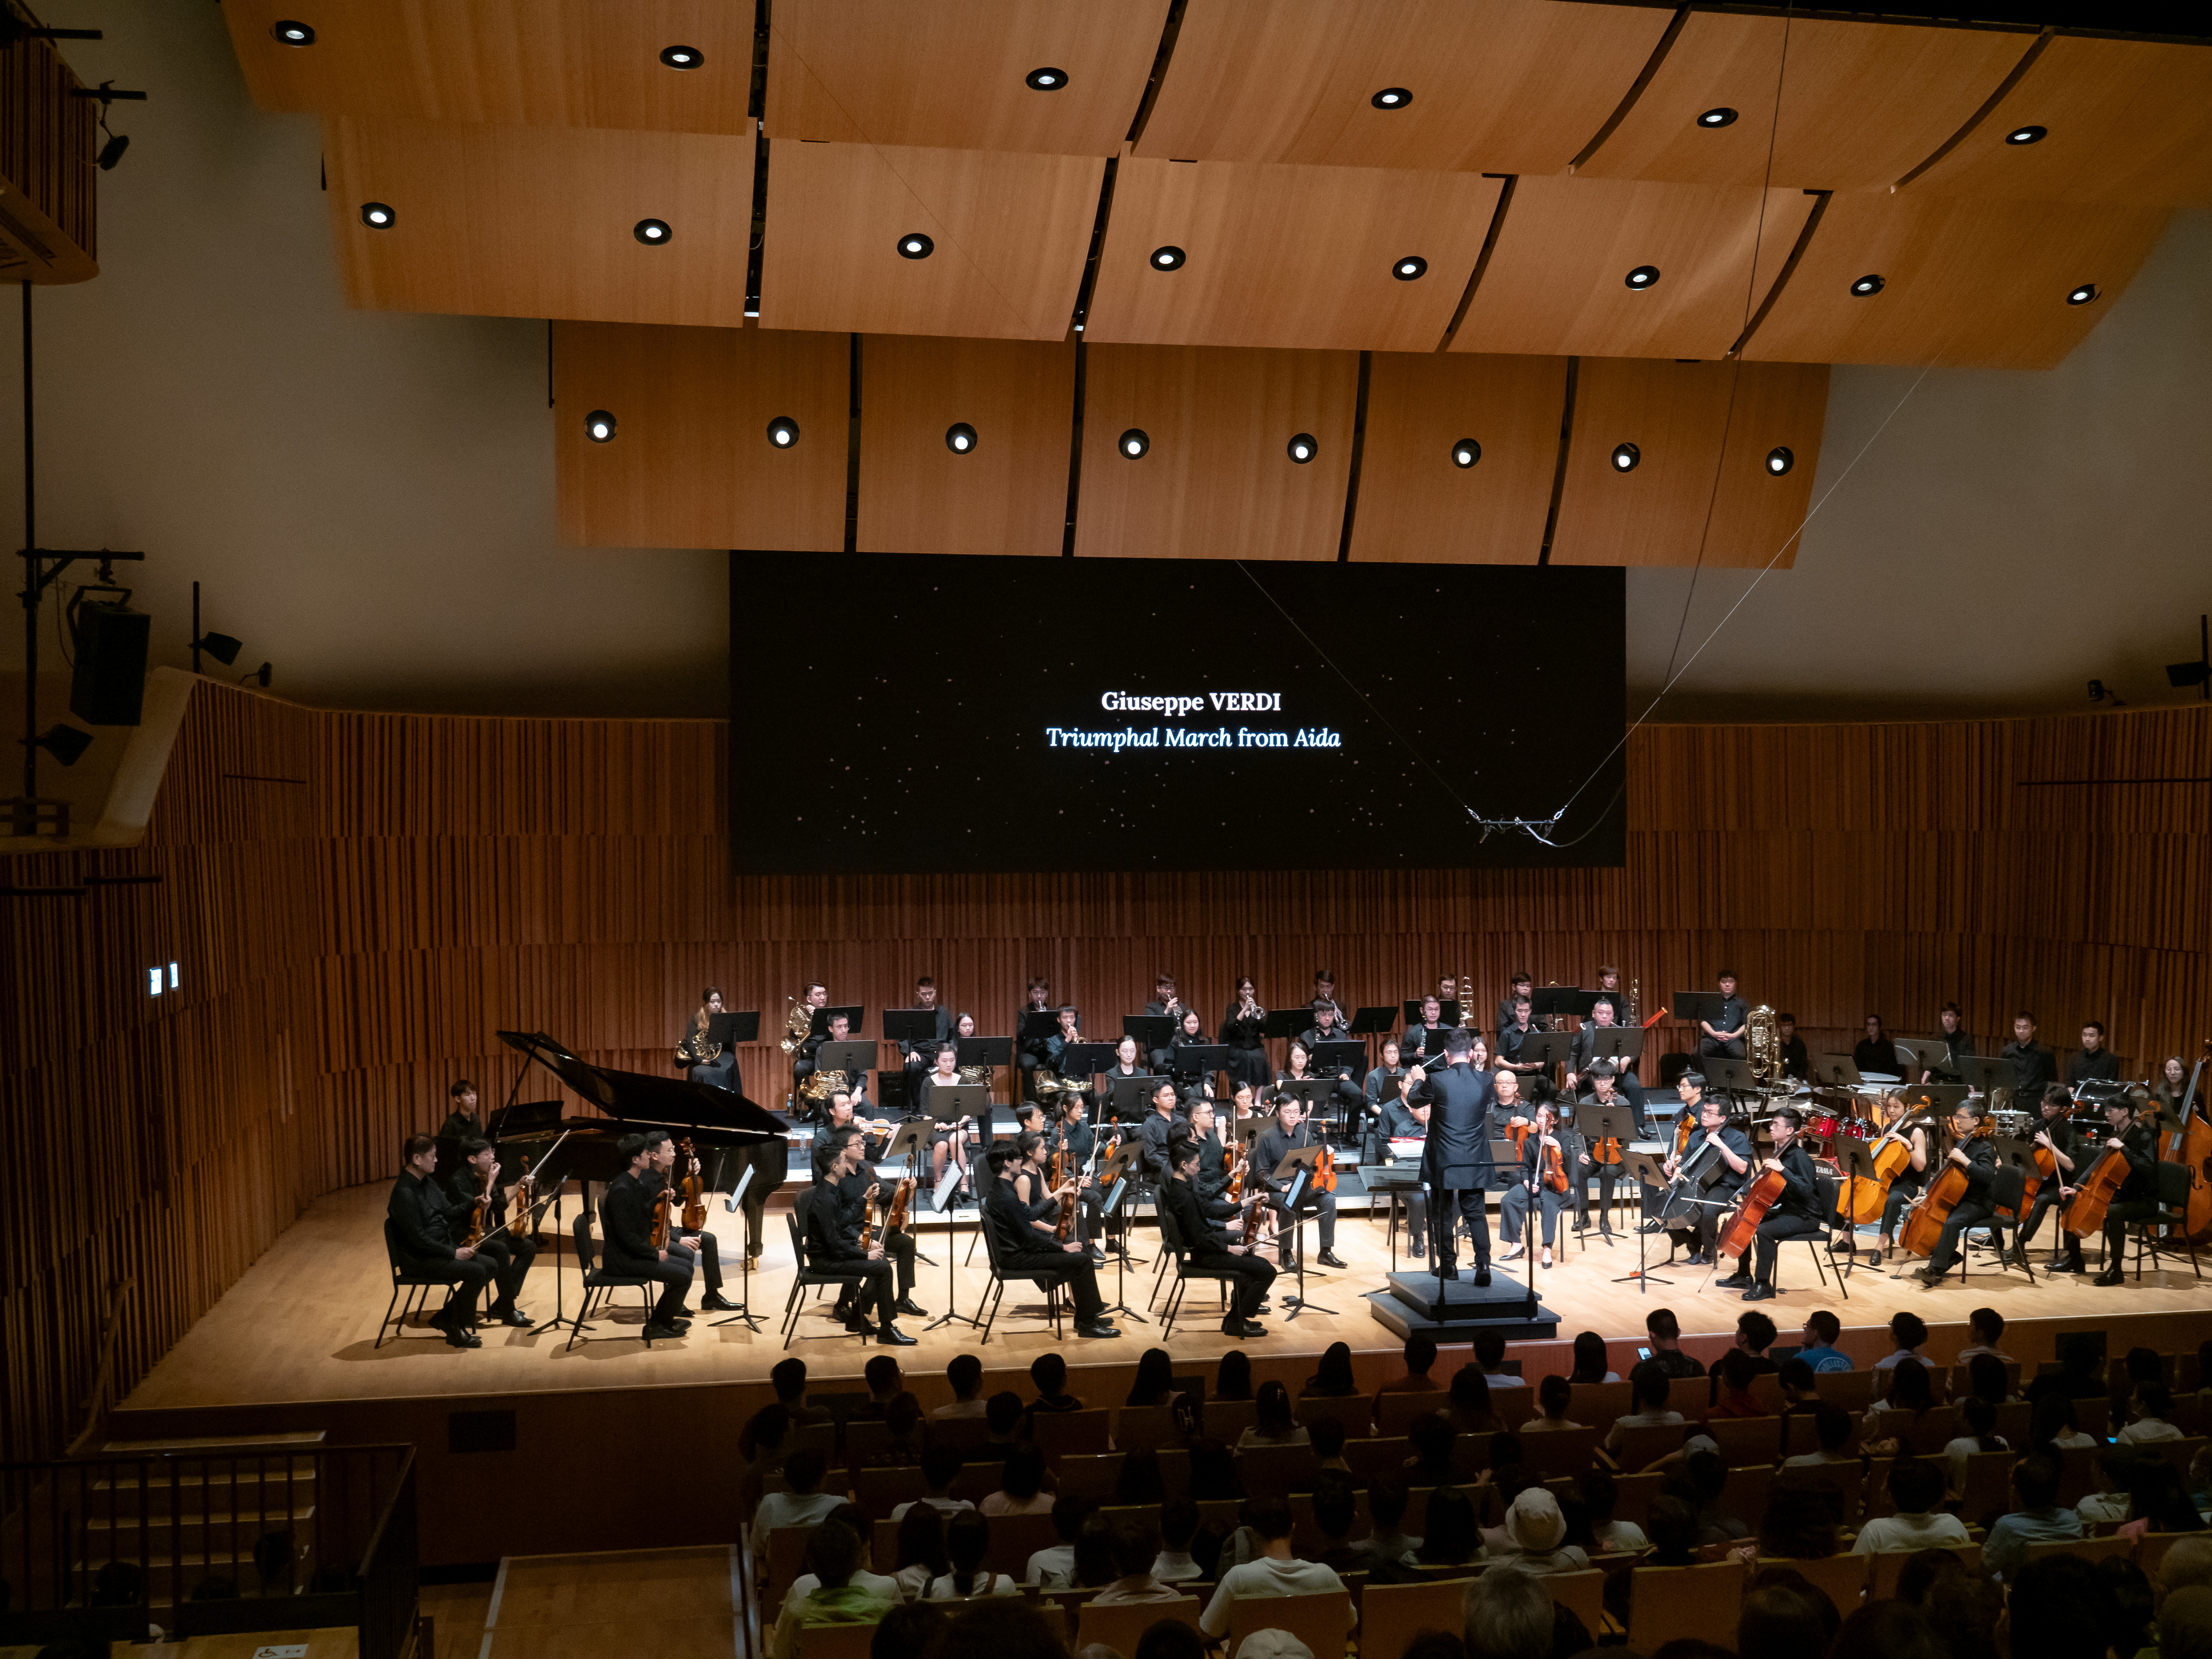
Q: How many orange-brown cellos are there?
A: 5